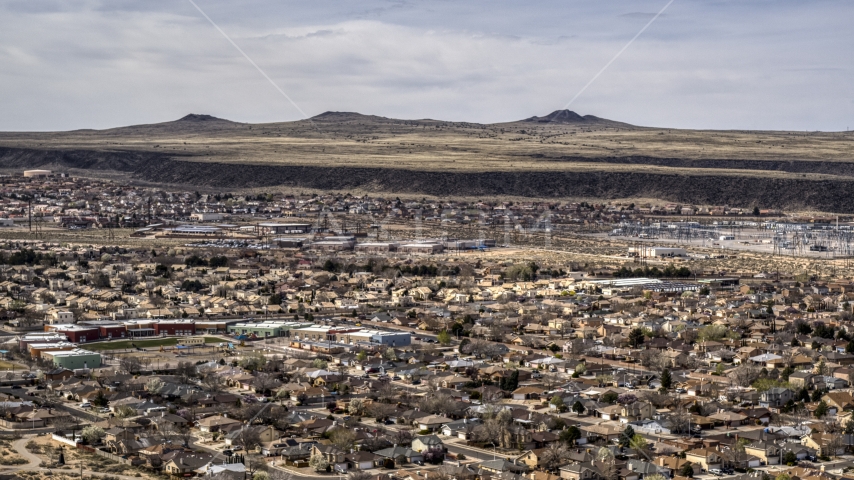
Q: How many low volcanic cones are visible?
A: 3